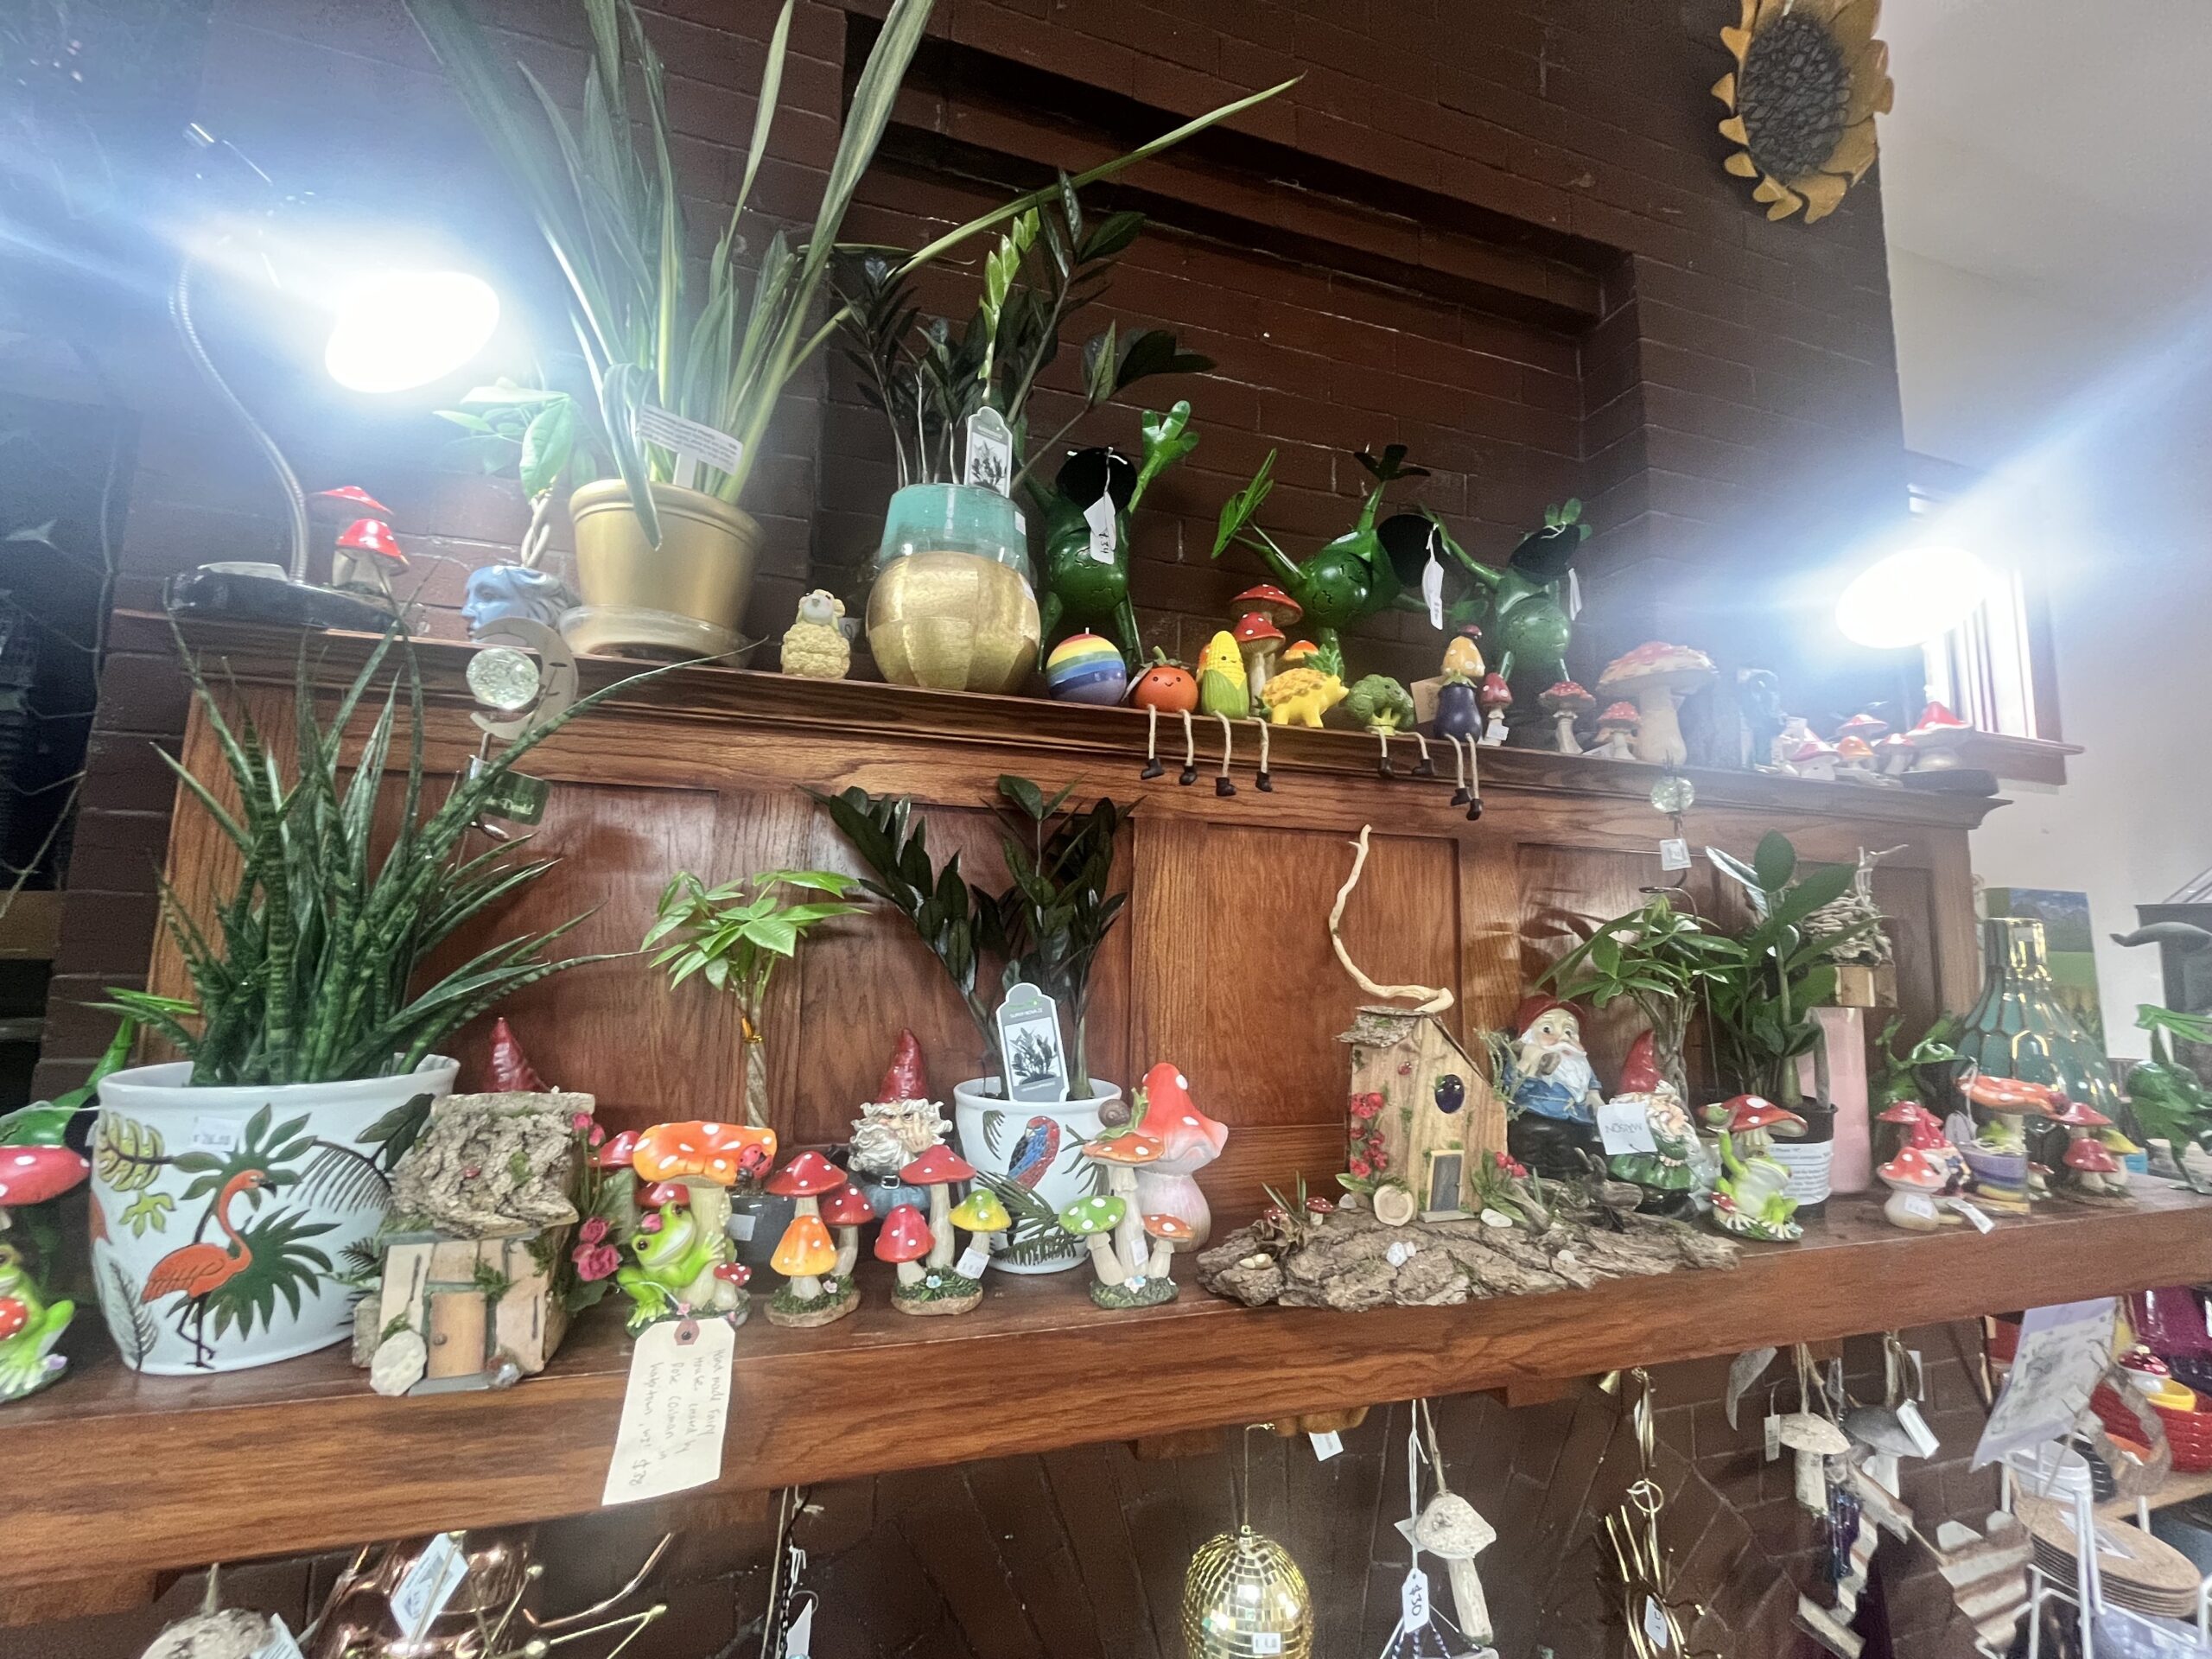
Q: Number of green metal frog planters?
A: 6